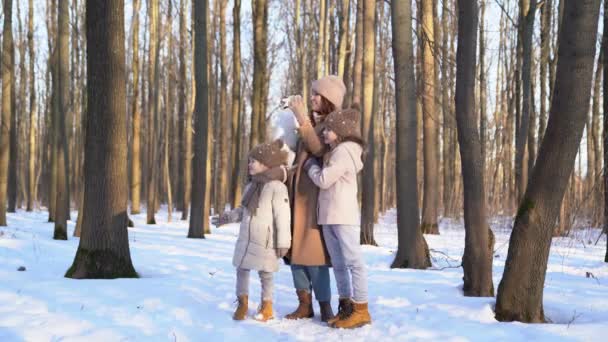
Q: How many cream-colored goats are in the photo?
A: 0